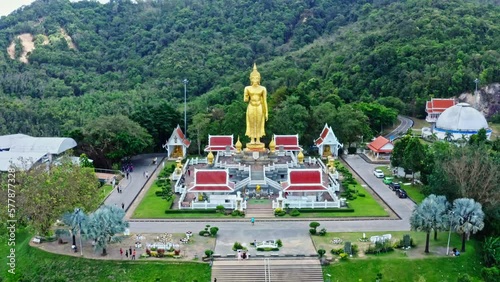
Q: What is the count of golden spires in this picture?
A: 4